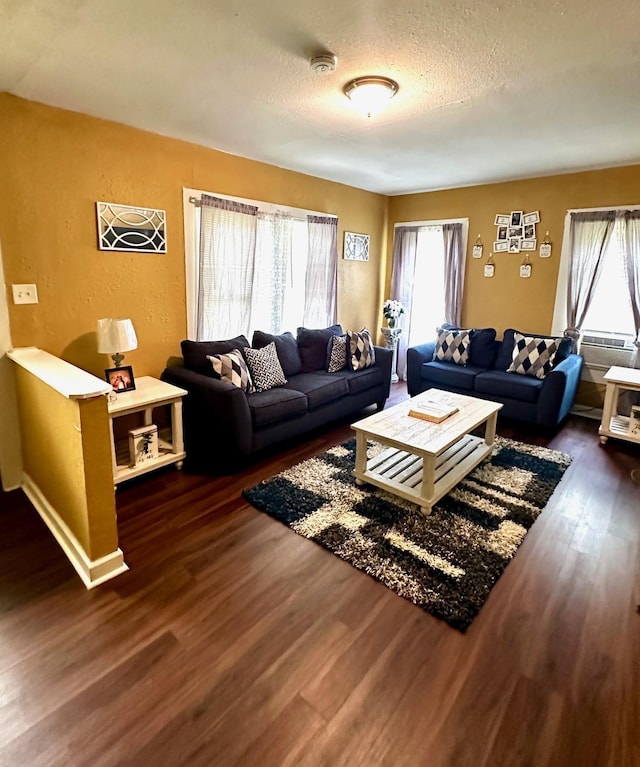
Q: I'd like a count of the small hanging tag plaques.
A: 4